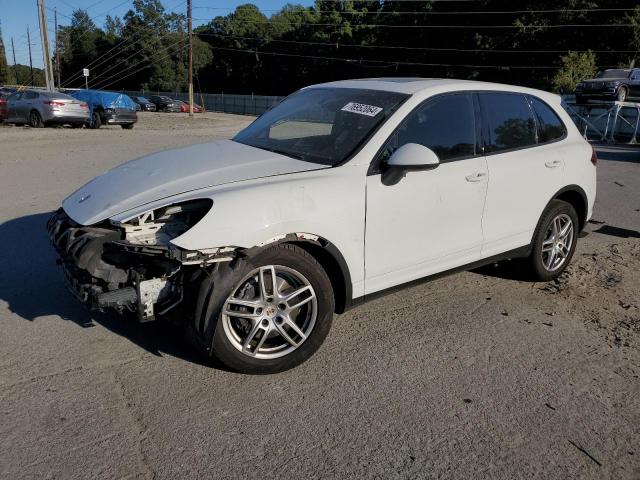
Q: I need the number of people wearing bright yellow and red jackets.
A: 0